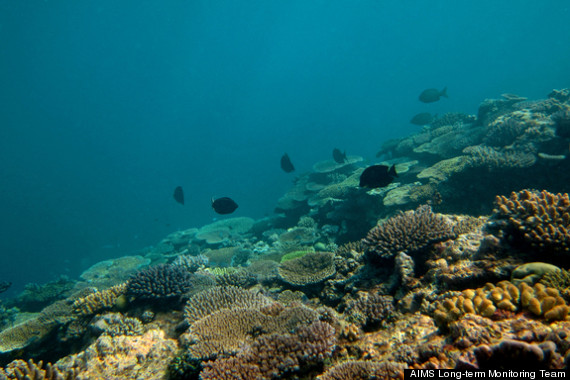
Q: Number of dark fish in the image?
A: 7